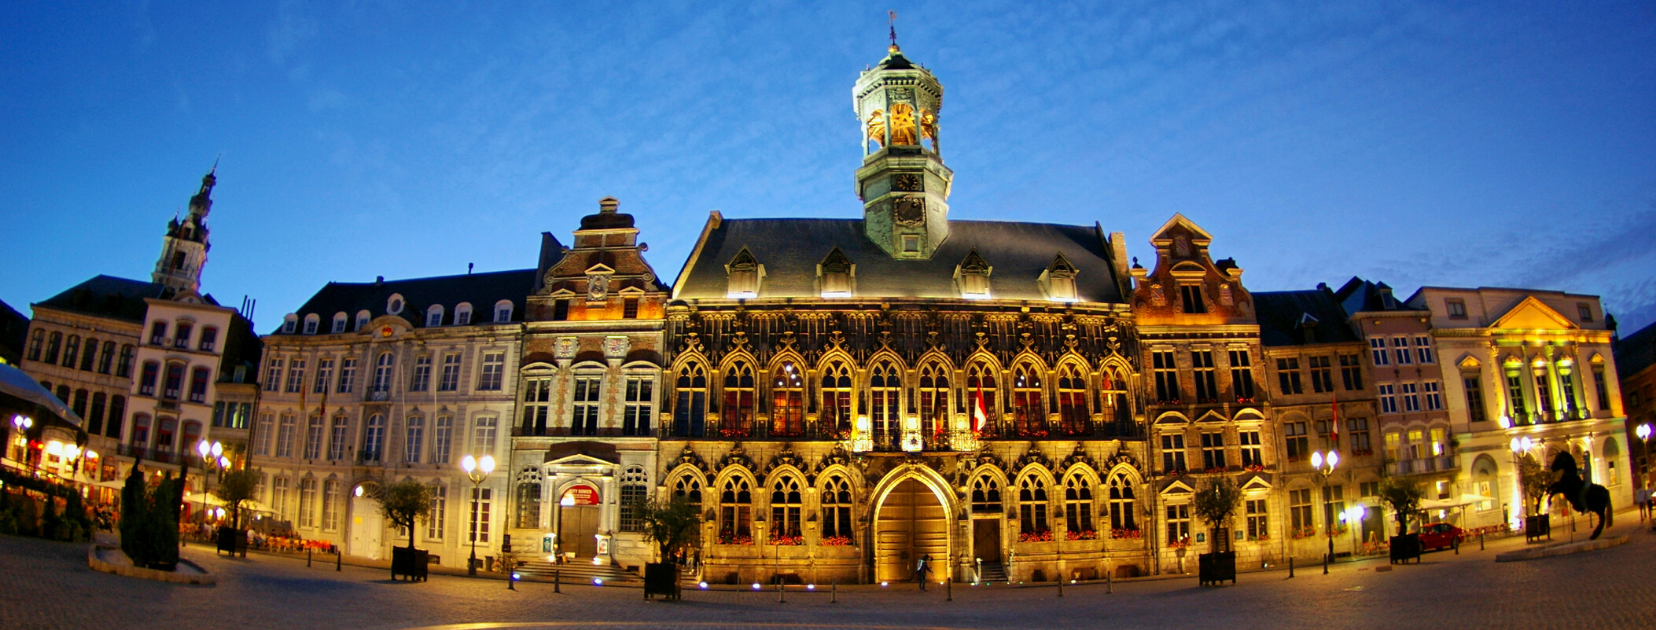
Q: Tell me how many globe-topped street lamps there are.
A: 6